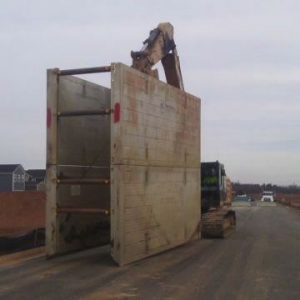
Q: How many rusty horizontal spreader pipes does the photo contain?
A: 4